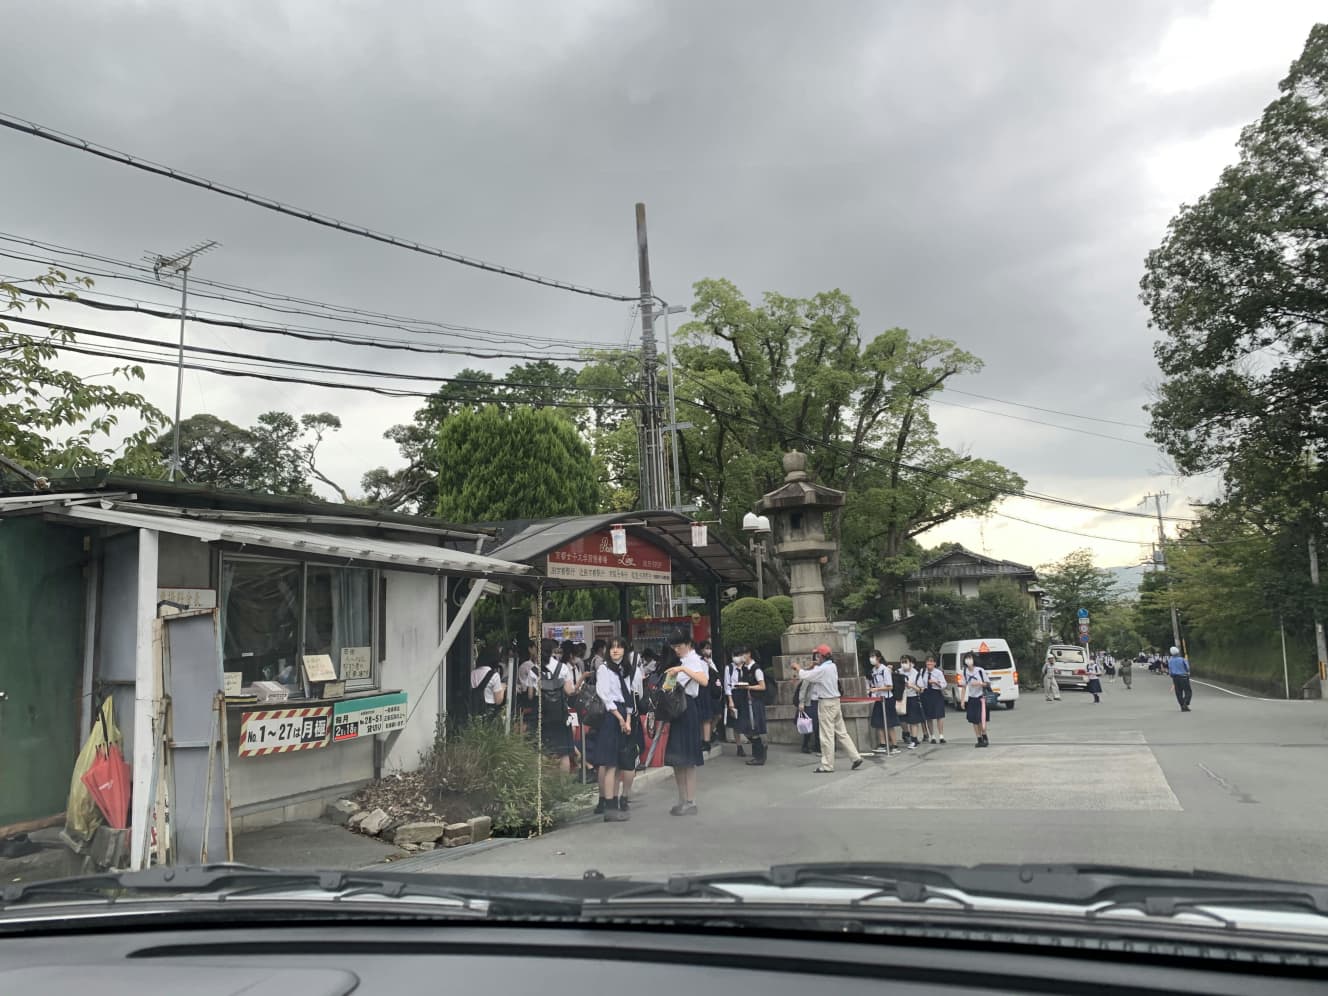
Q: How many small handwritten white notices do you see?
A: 3